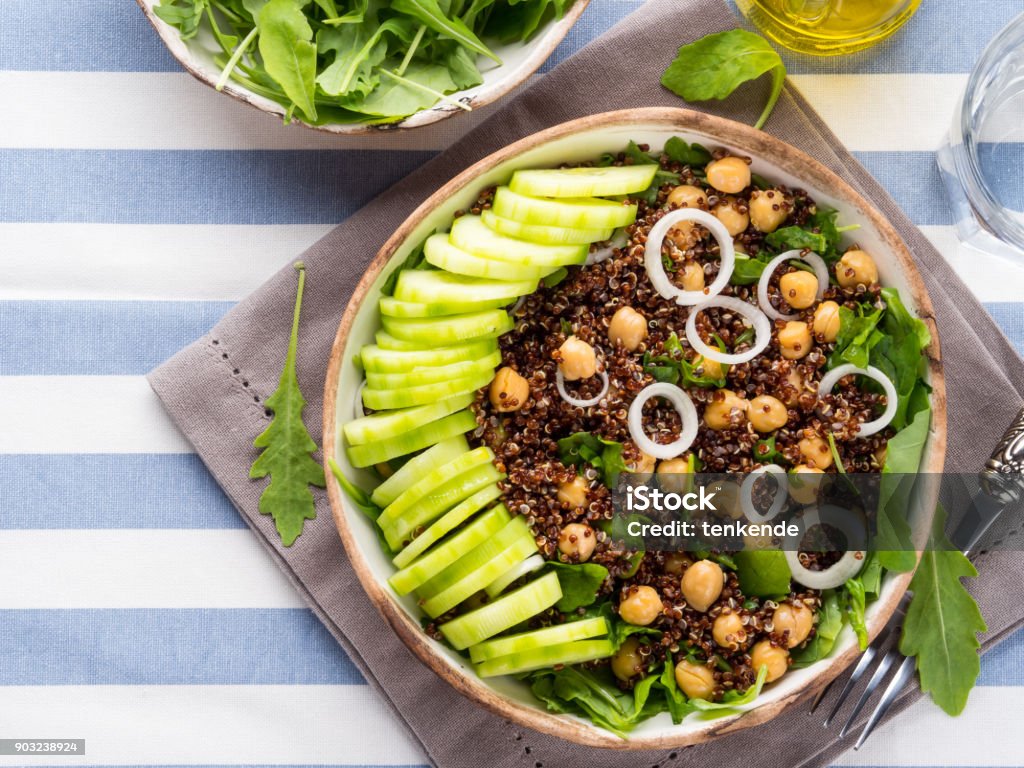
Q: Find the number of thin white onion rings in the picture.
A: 8